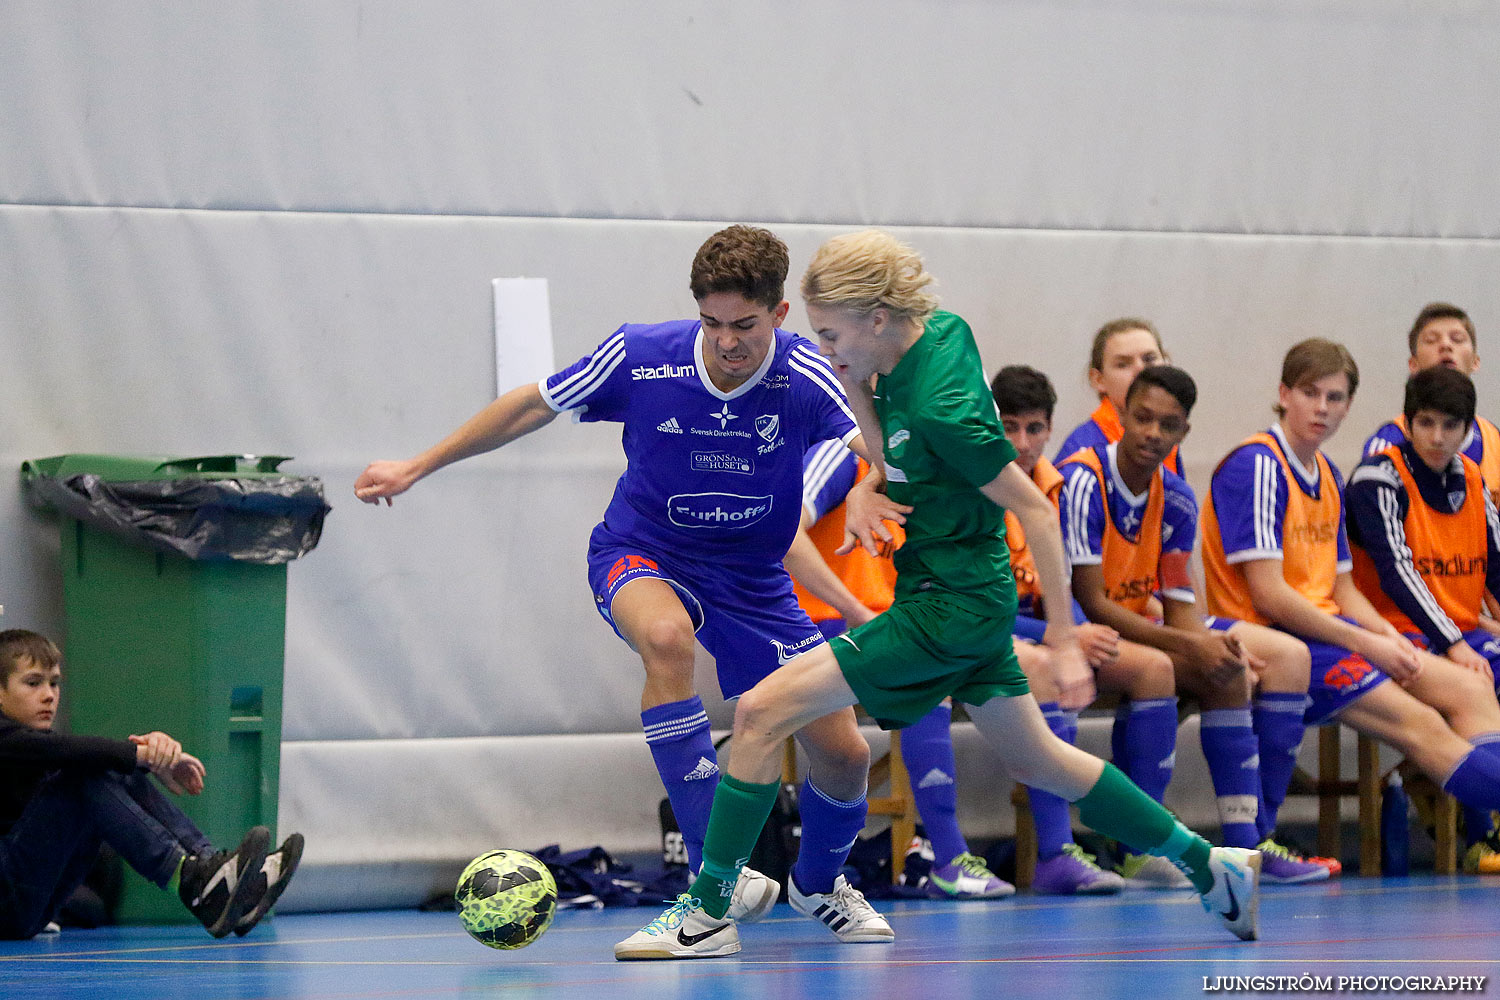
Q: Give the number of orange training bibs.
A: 7